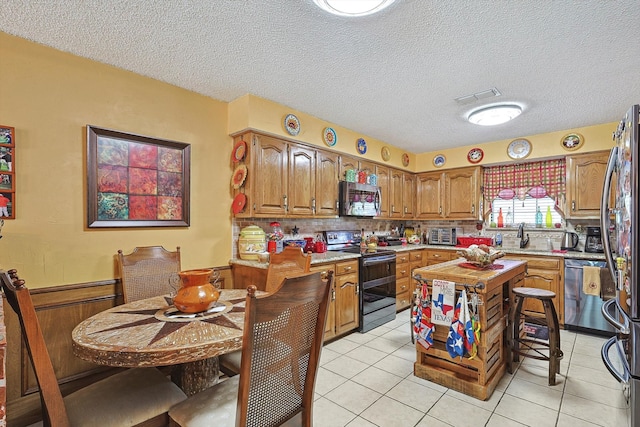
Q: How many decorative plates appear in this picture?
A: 12